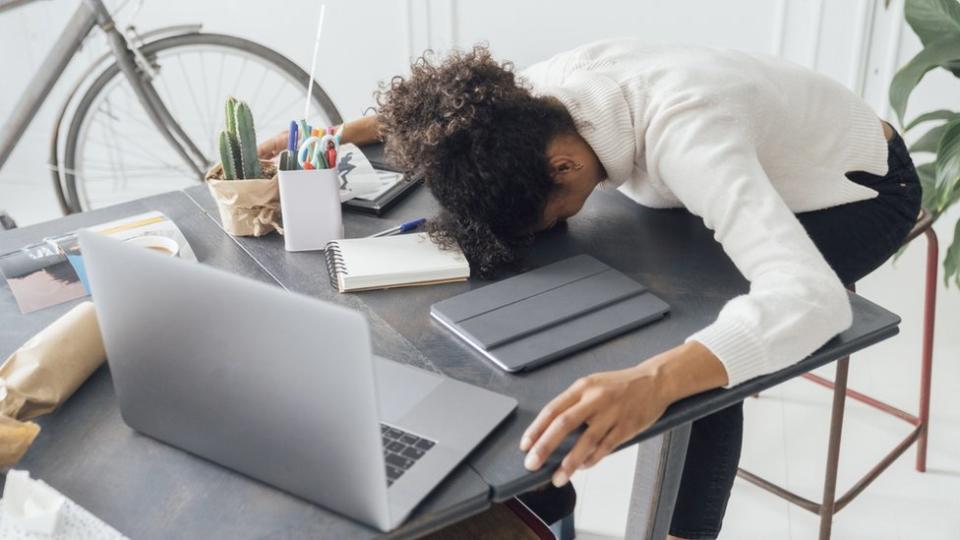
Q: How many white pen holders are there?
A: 1